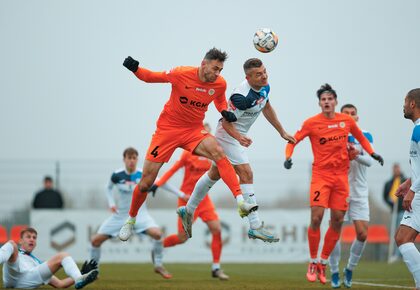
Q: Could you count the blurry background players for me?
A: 2